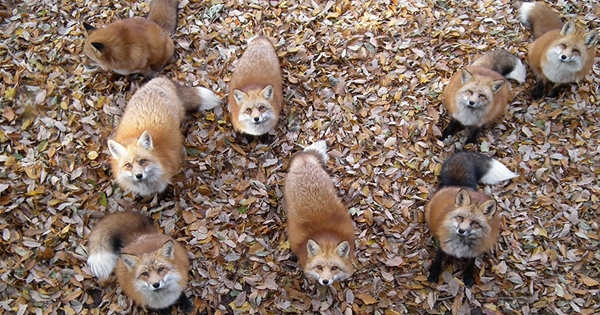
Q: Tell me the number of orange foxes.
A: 8